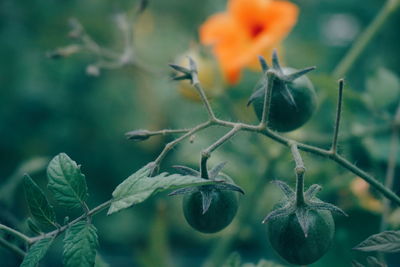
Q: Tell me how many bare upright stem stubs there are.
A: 1